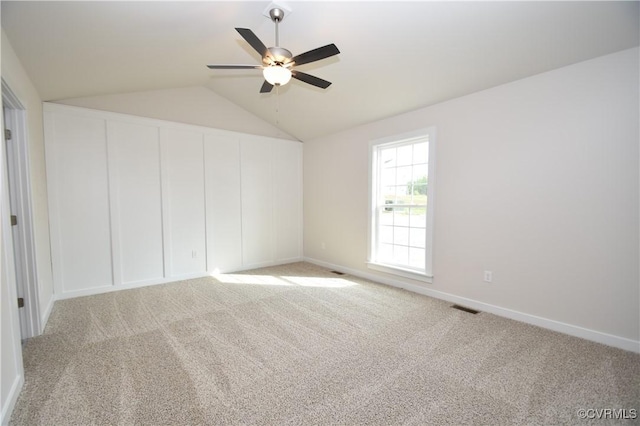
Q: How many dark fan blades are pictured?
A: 5